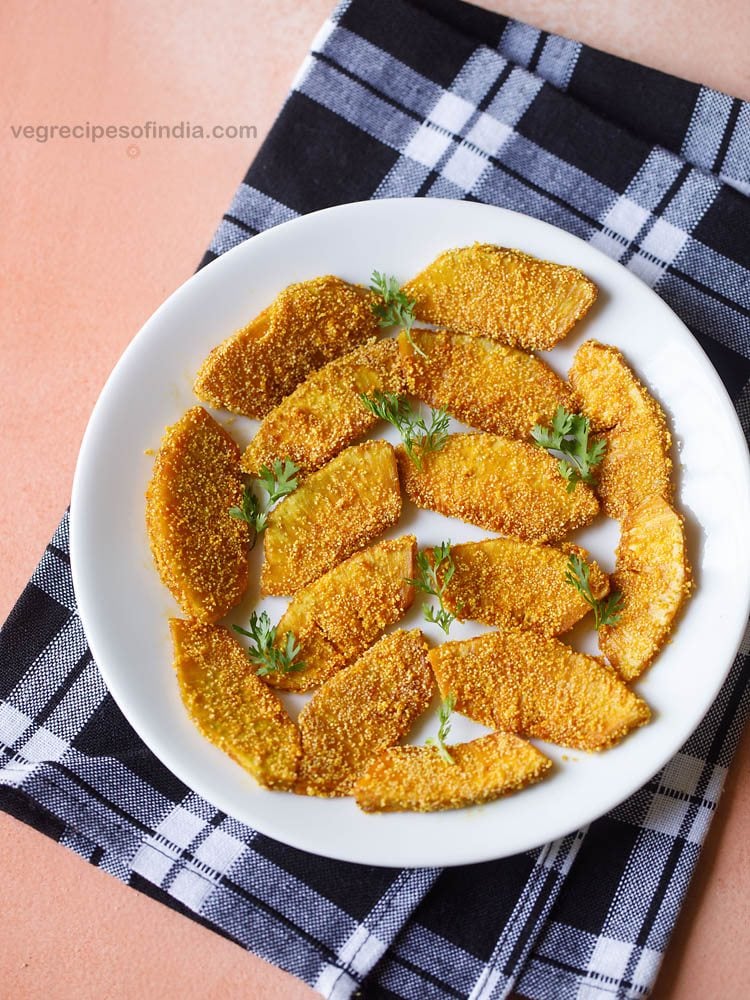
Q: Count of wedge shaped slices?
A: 15